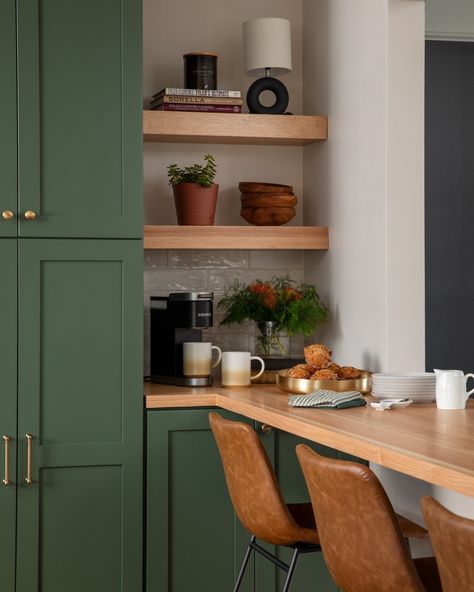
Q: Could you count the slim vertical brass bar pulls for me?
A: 2